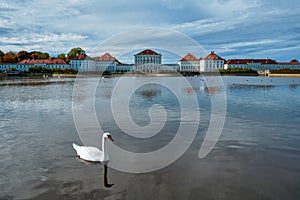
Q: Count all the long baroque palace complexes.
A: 1